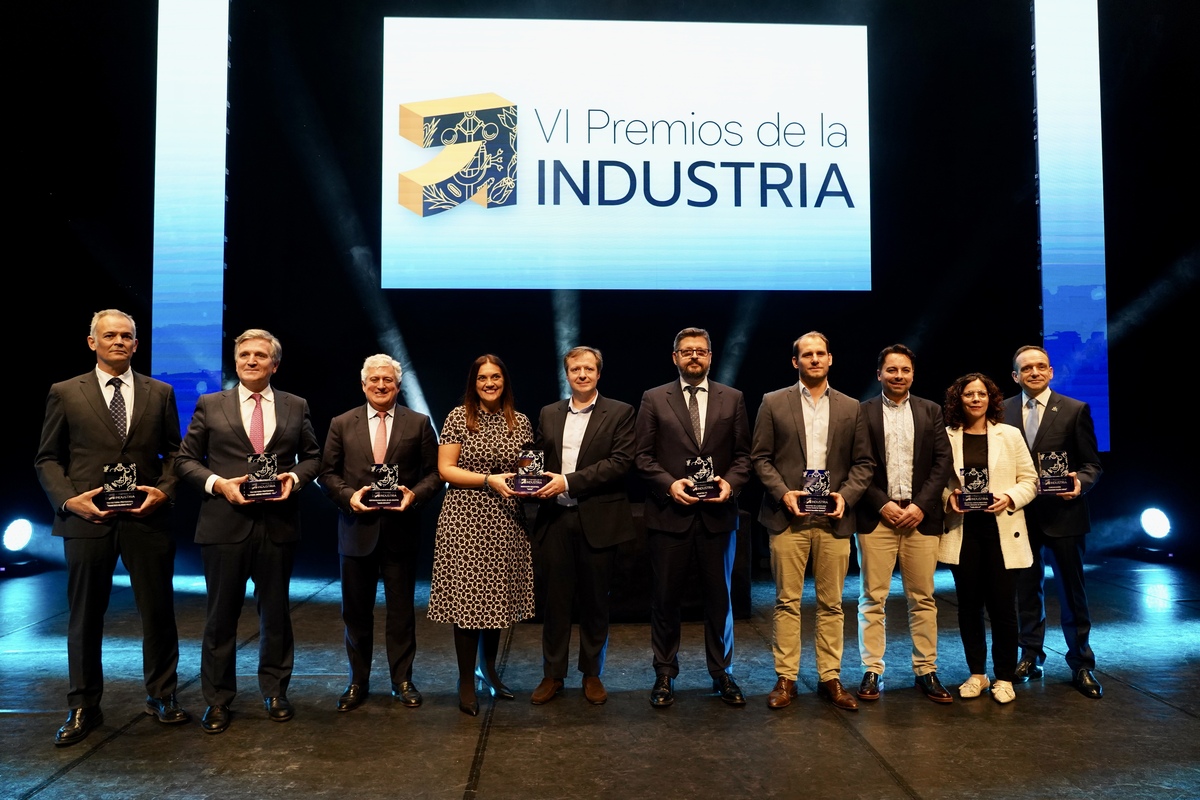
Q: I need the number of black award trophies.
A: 8